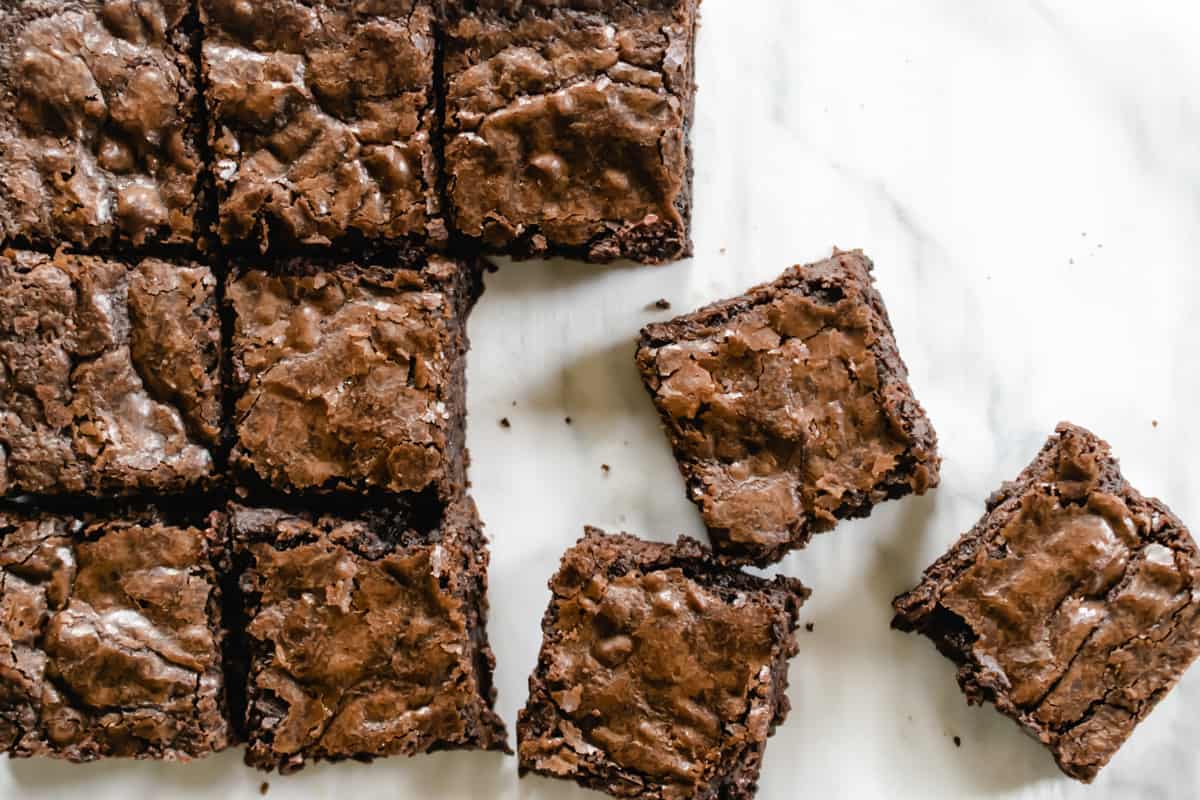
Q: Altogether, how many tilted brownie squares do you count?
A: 3